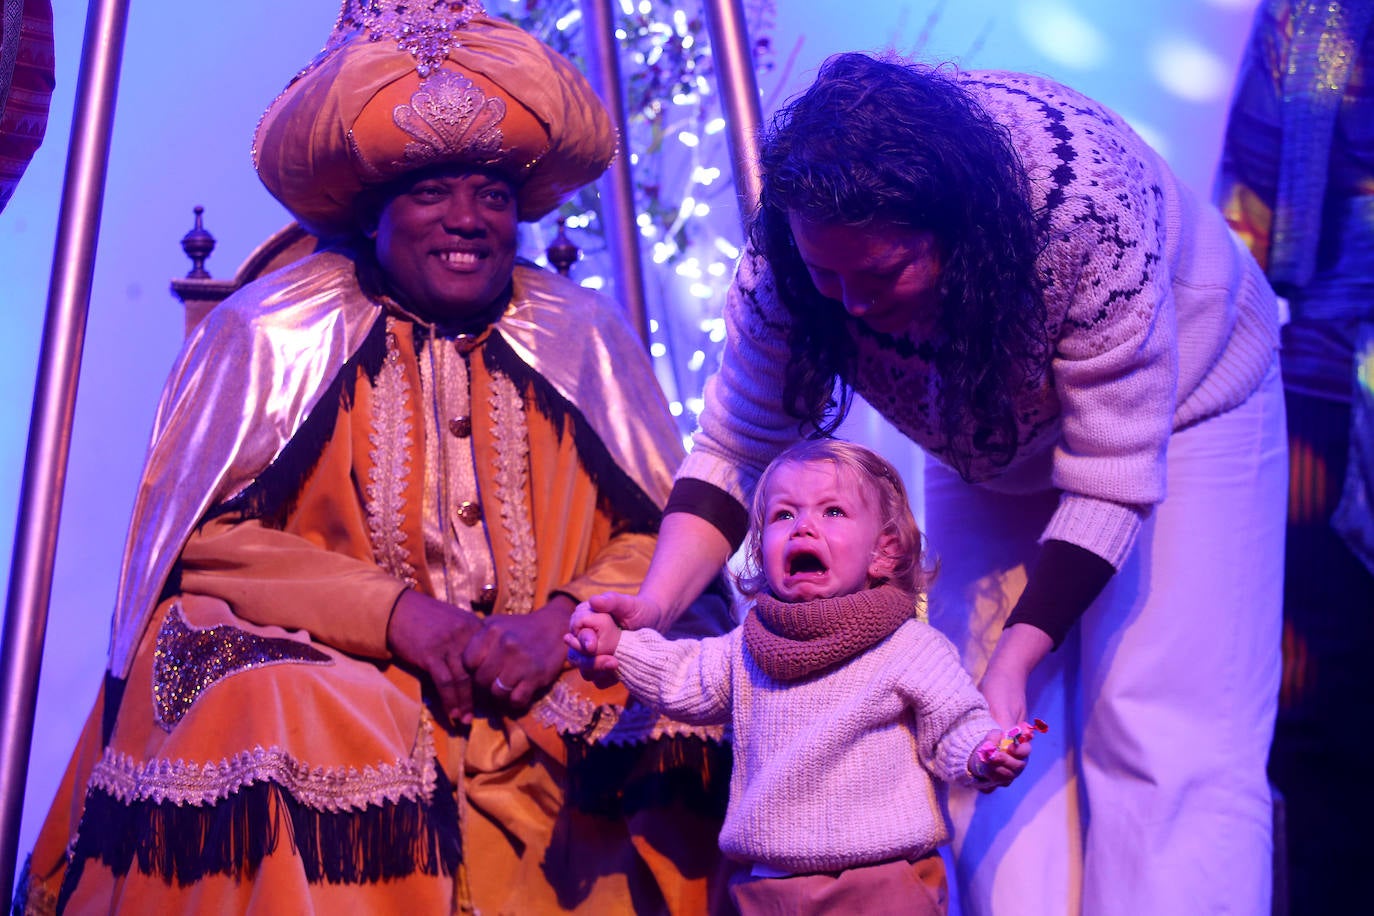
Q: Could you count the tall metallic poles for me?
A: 3